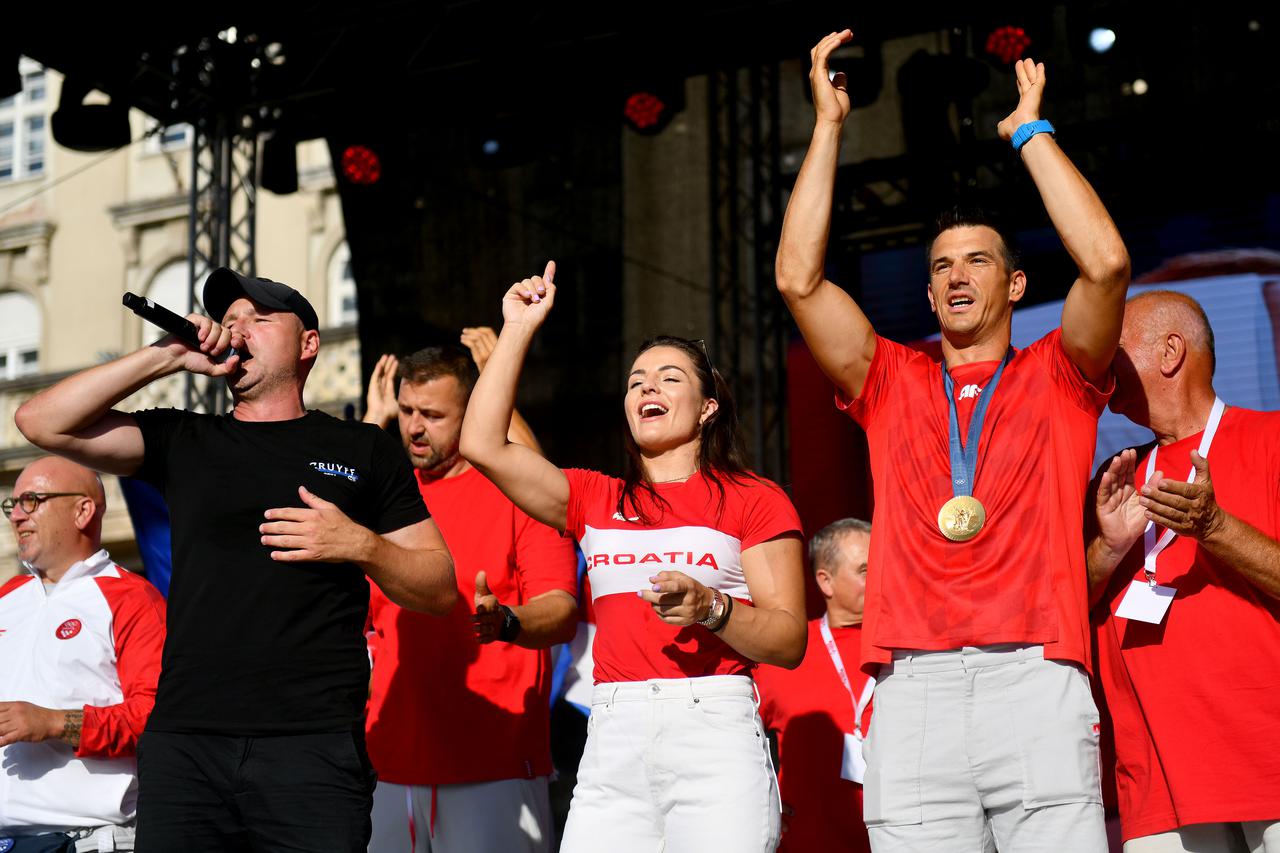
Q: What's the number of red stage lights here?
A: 3